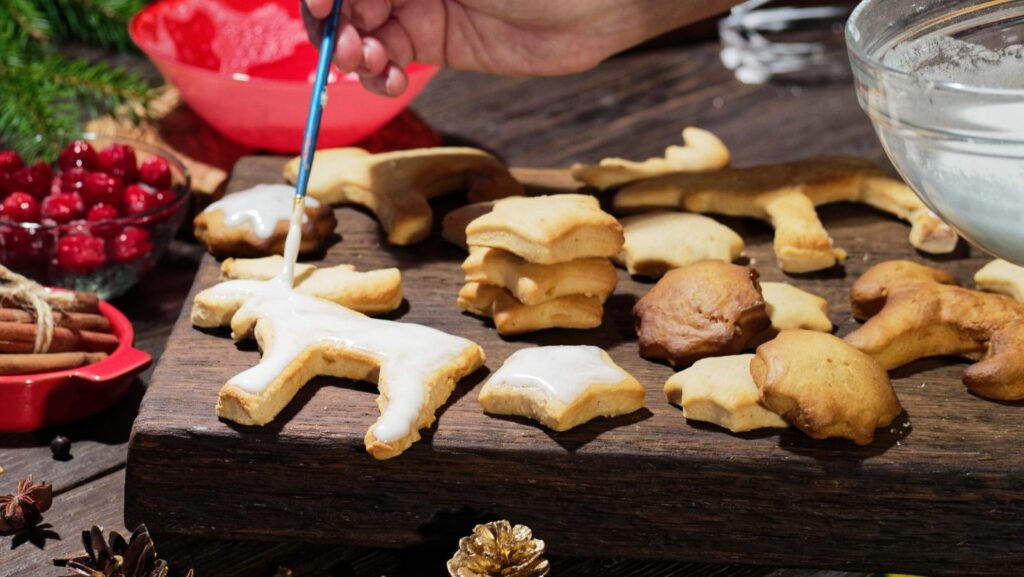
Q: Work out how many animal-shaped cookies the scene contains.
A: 4